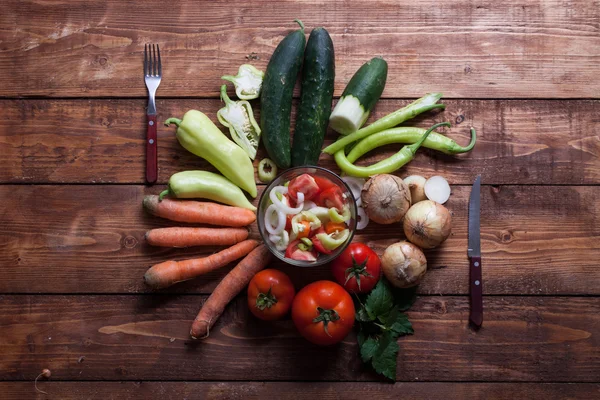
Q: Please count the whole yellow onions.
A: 3